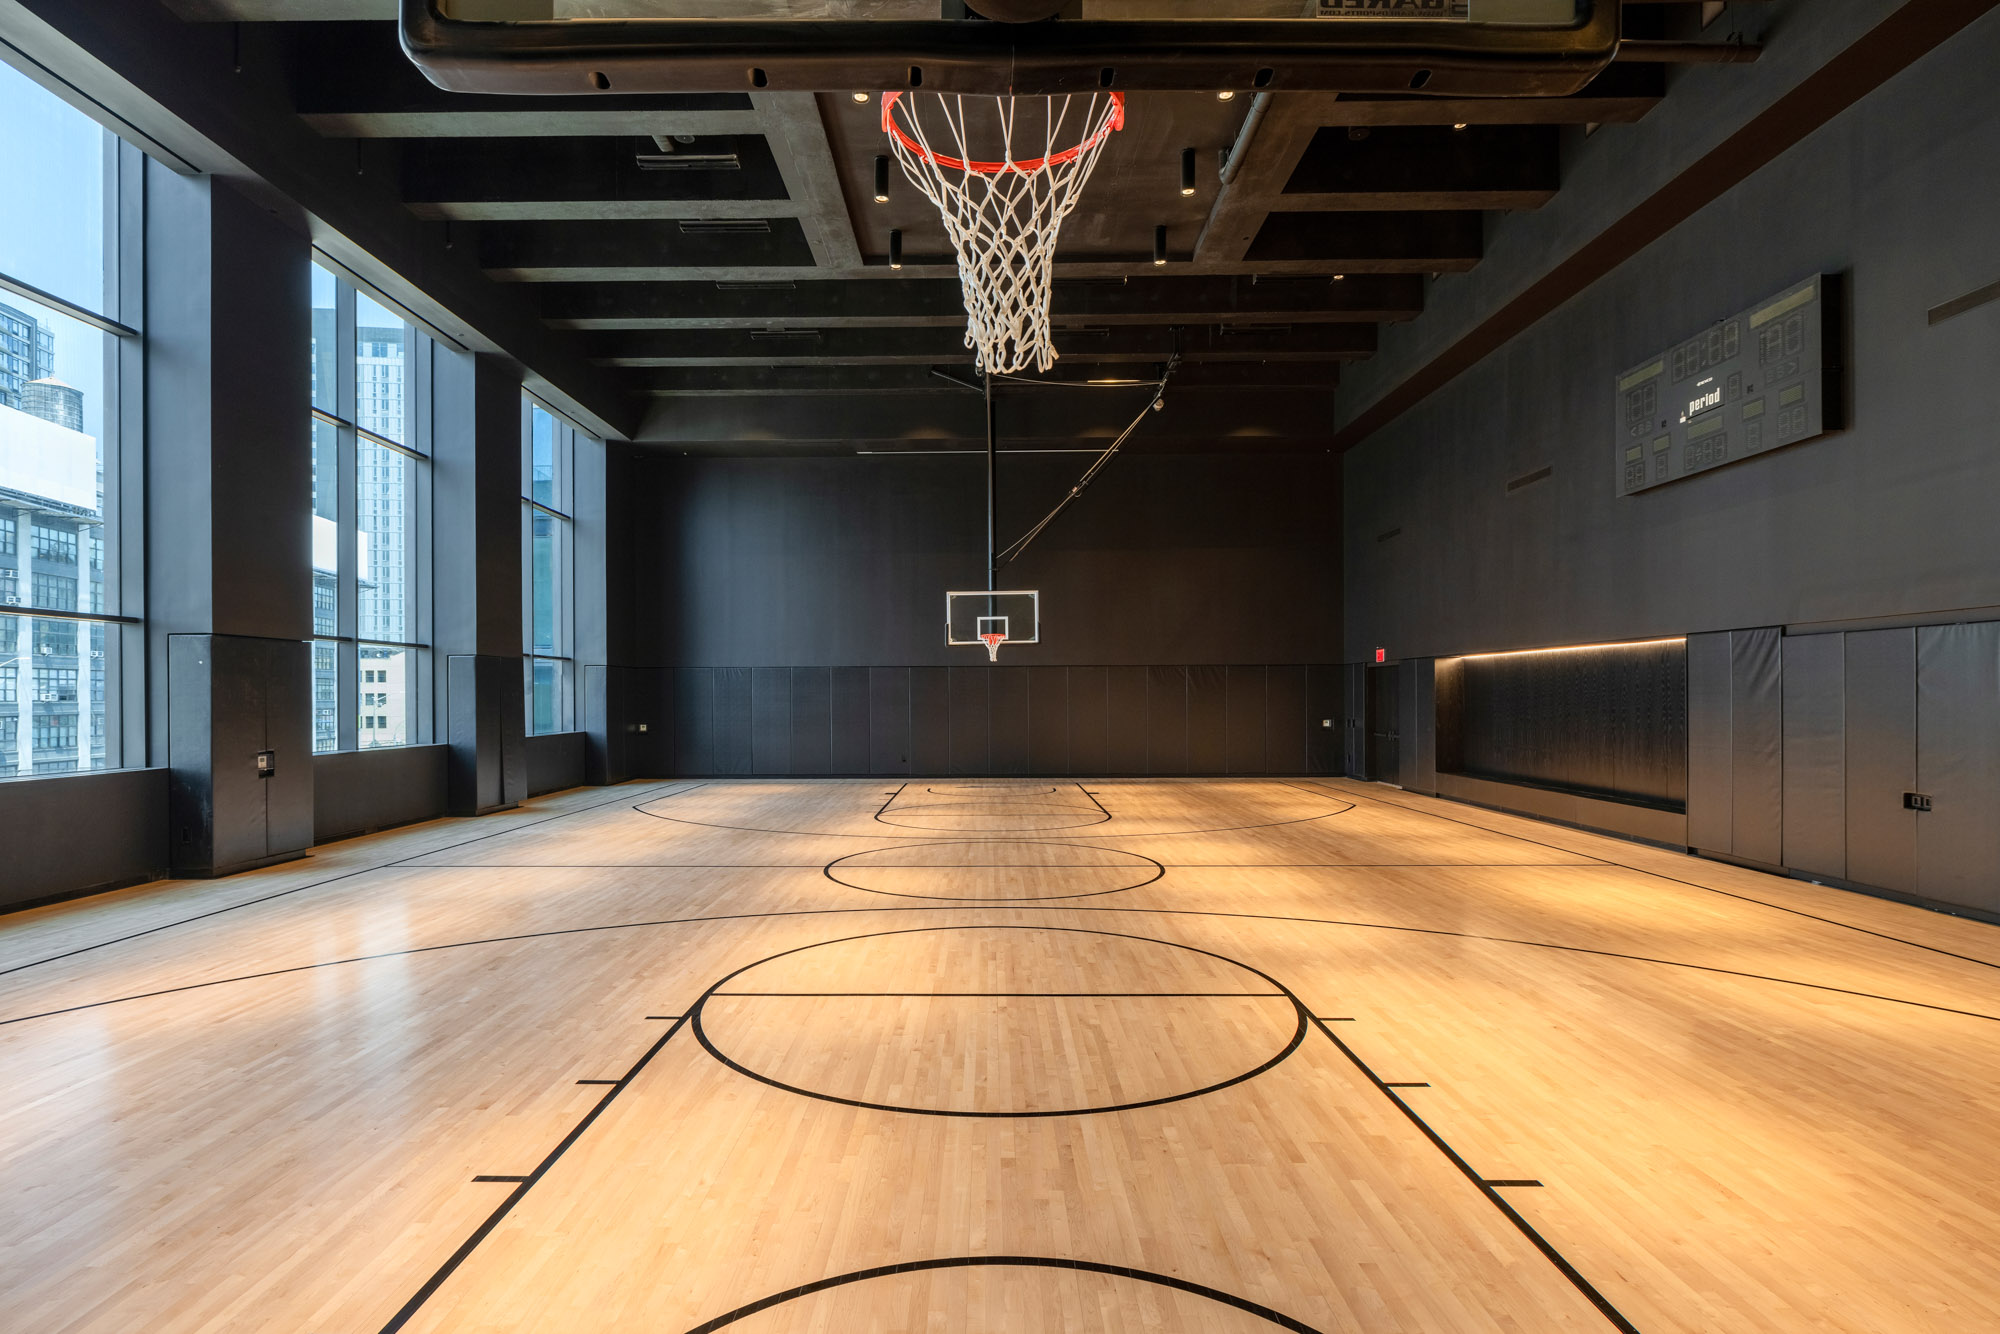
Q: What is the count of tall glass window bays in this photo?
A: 3